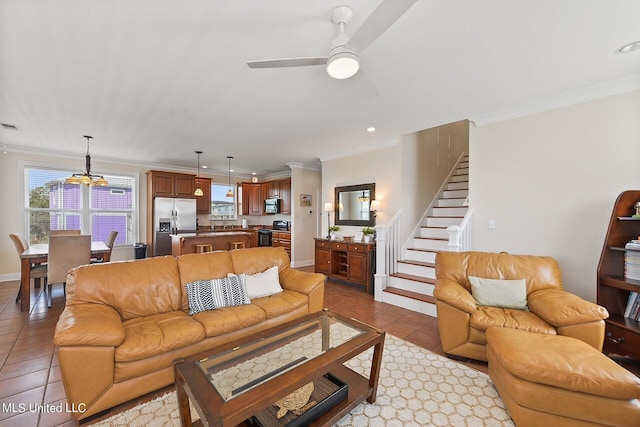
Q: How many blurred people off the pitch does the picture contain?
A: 0